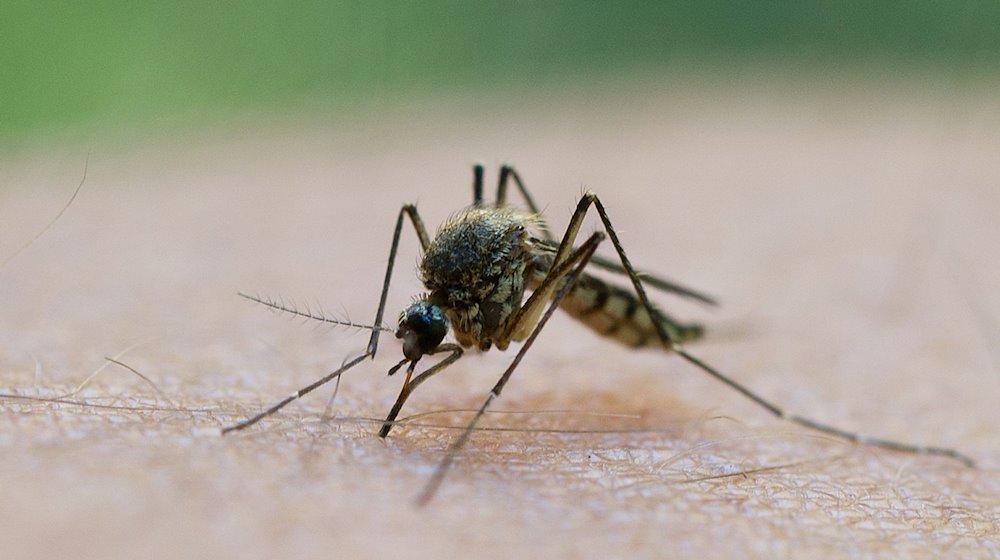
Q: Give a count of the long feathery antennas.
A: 1